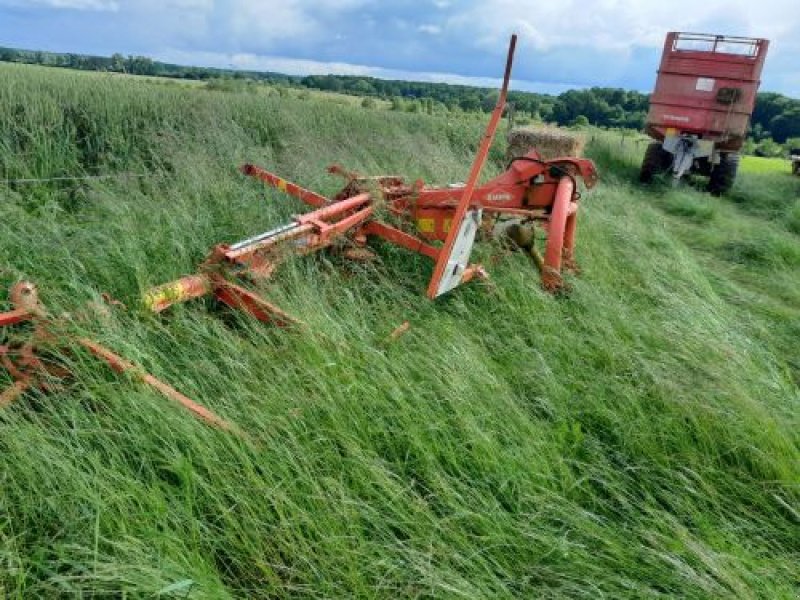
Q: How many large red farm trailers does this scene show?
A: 1